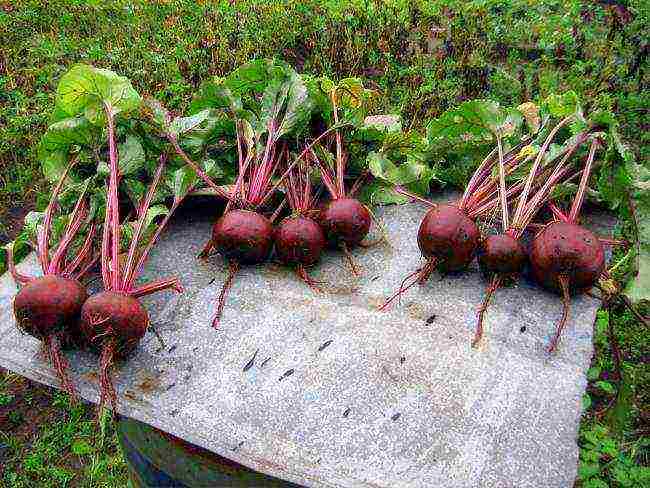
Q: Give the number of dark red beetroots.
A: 8